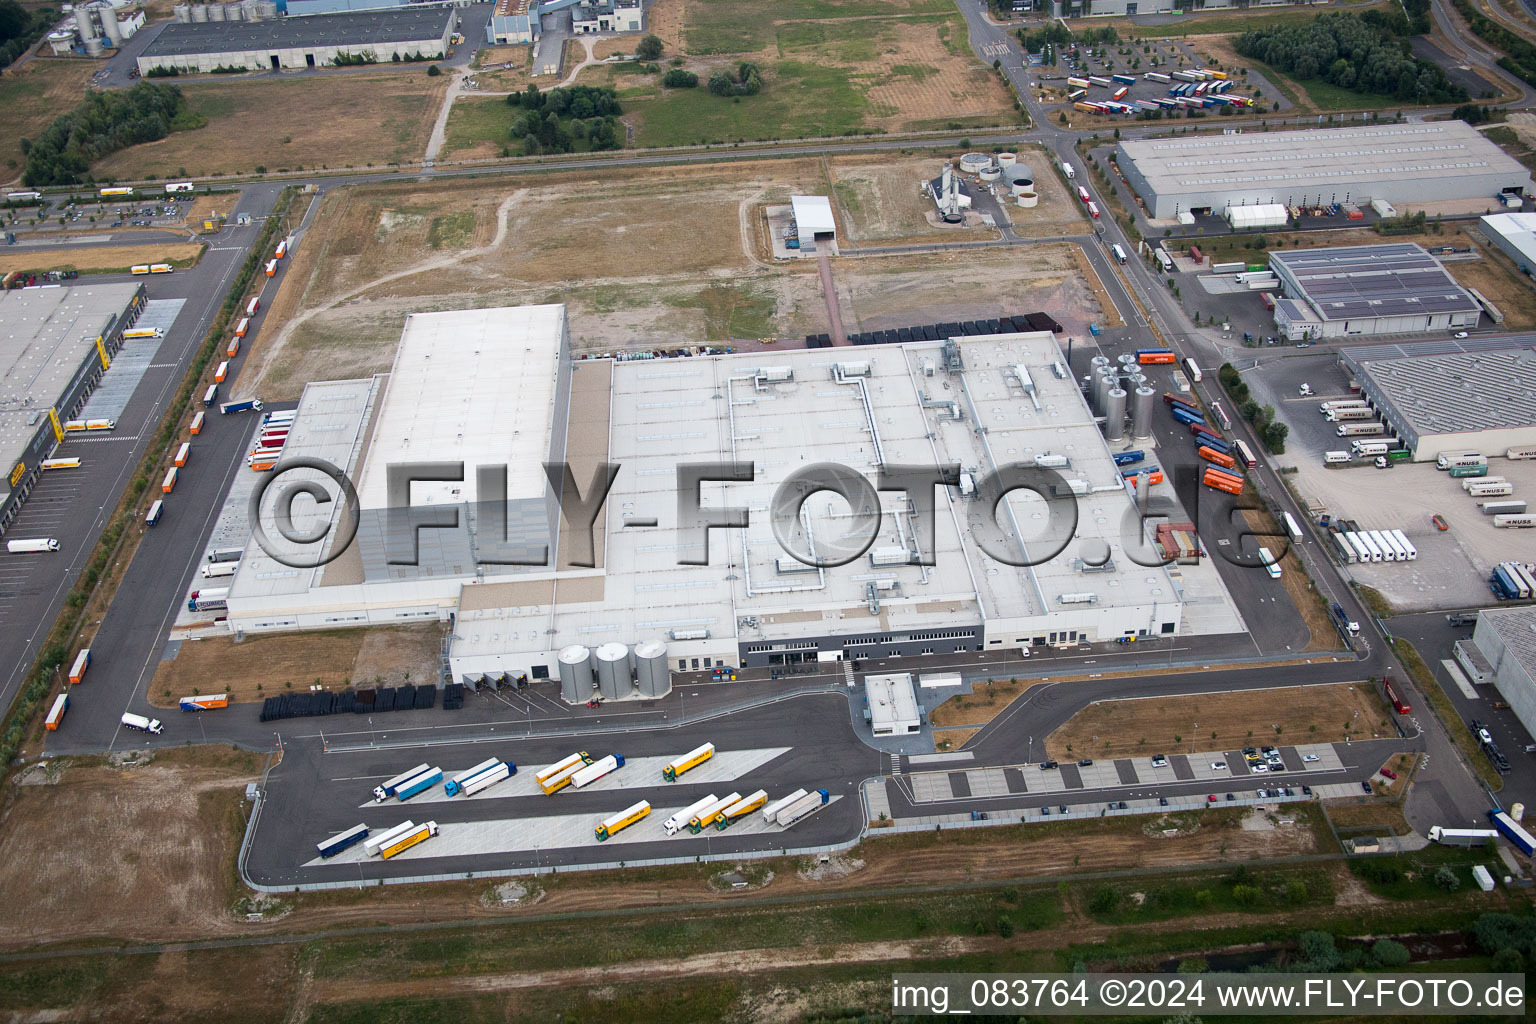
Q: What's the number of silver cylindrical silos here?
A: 11